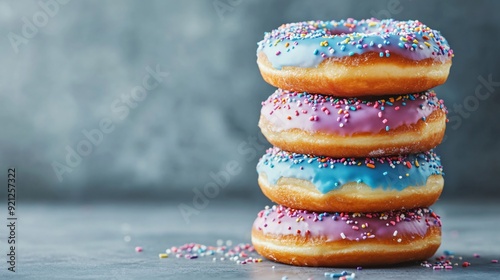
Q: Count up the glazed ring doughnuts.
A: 4